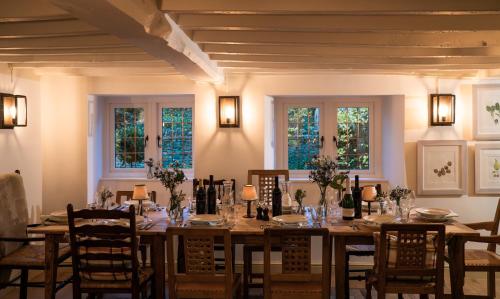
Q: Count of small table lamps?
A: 3